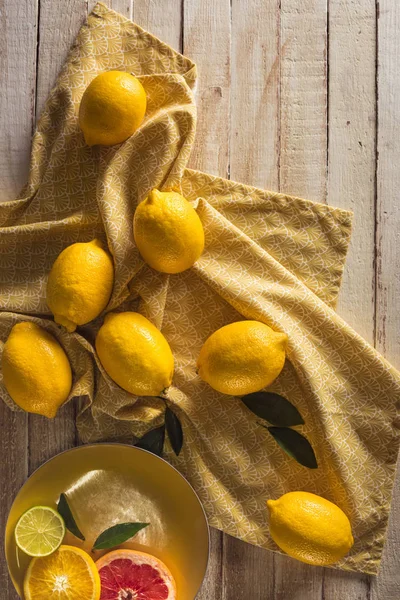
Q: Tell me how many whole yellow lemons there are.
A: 7